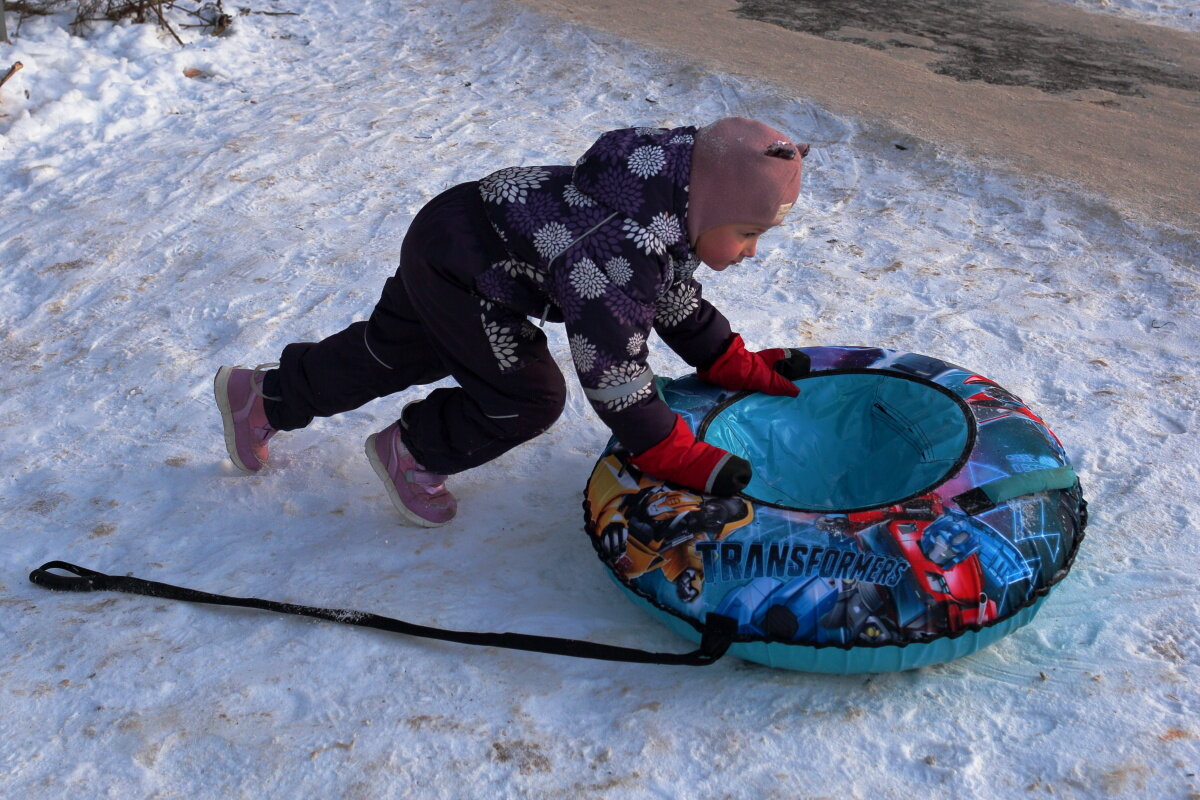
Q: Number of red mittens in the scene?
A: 2